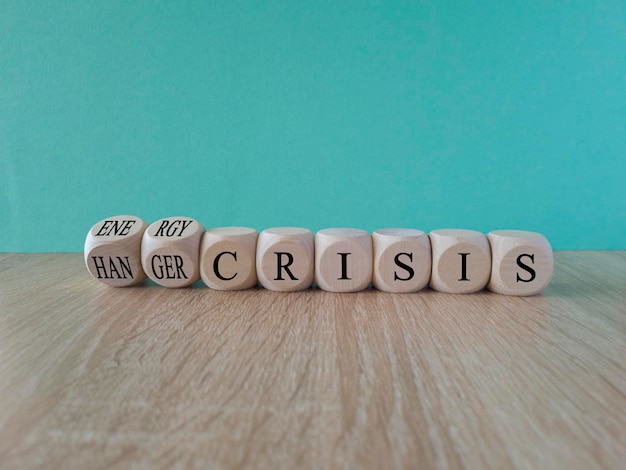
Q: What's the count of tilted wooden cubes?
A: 2